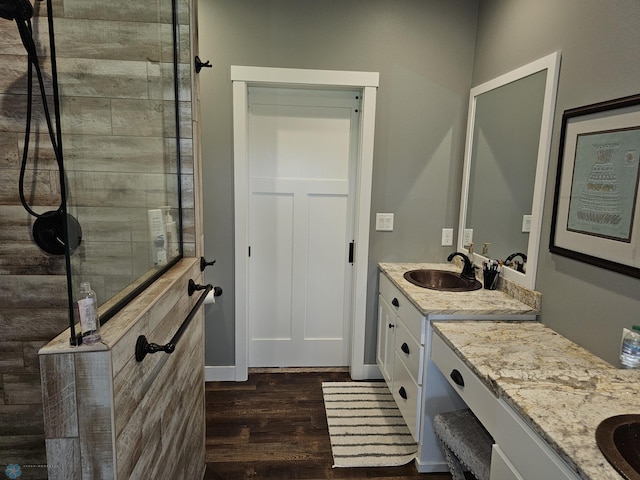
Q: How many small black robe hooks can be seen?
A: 2